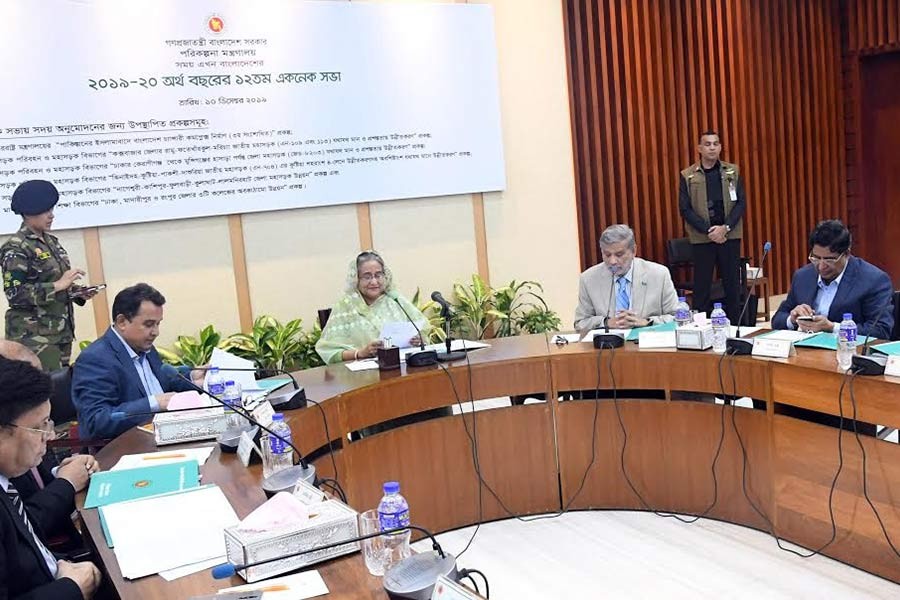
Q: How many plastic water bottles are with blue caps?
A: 7